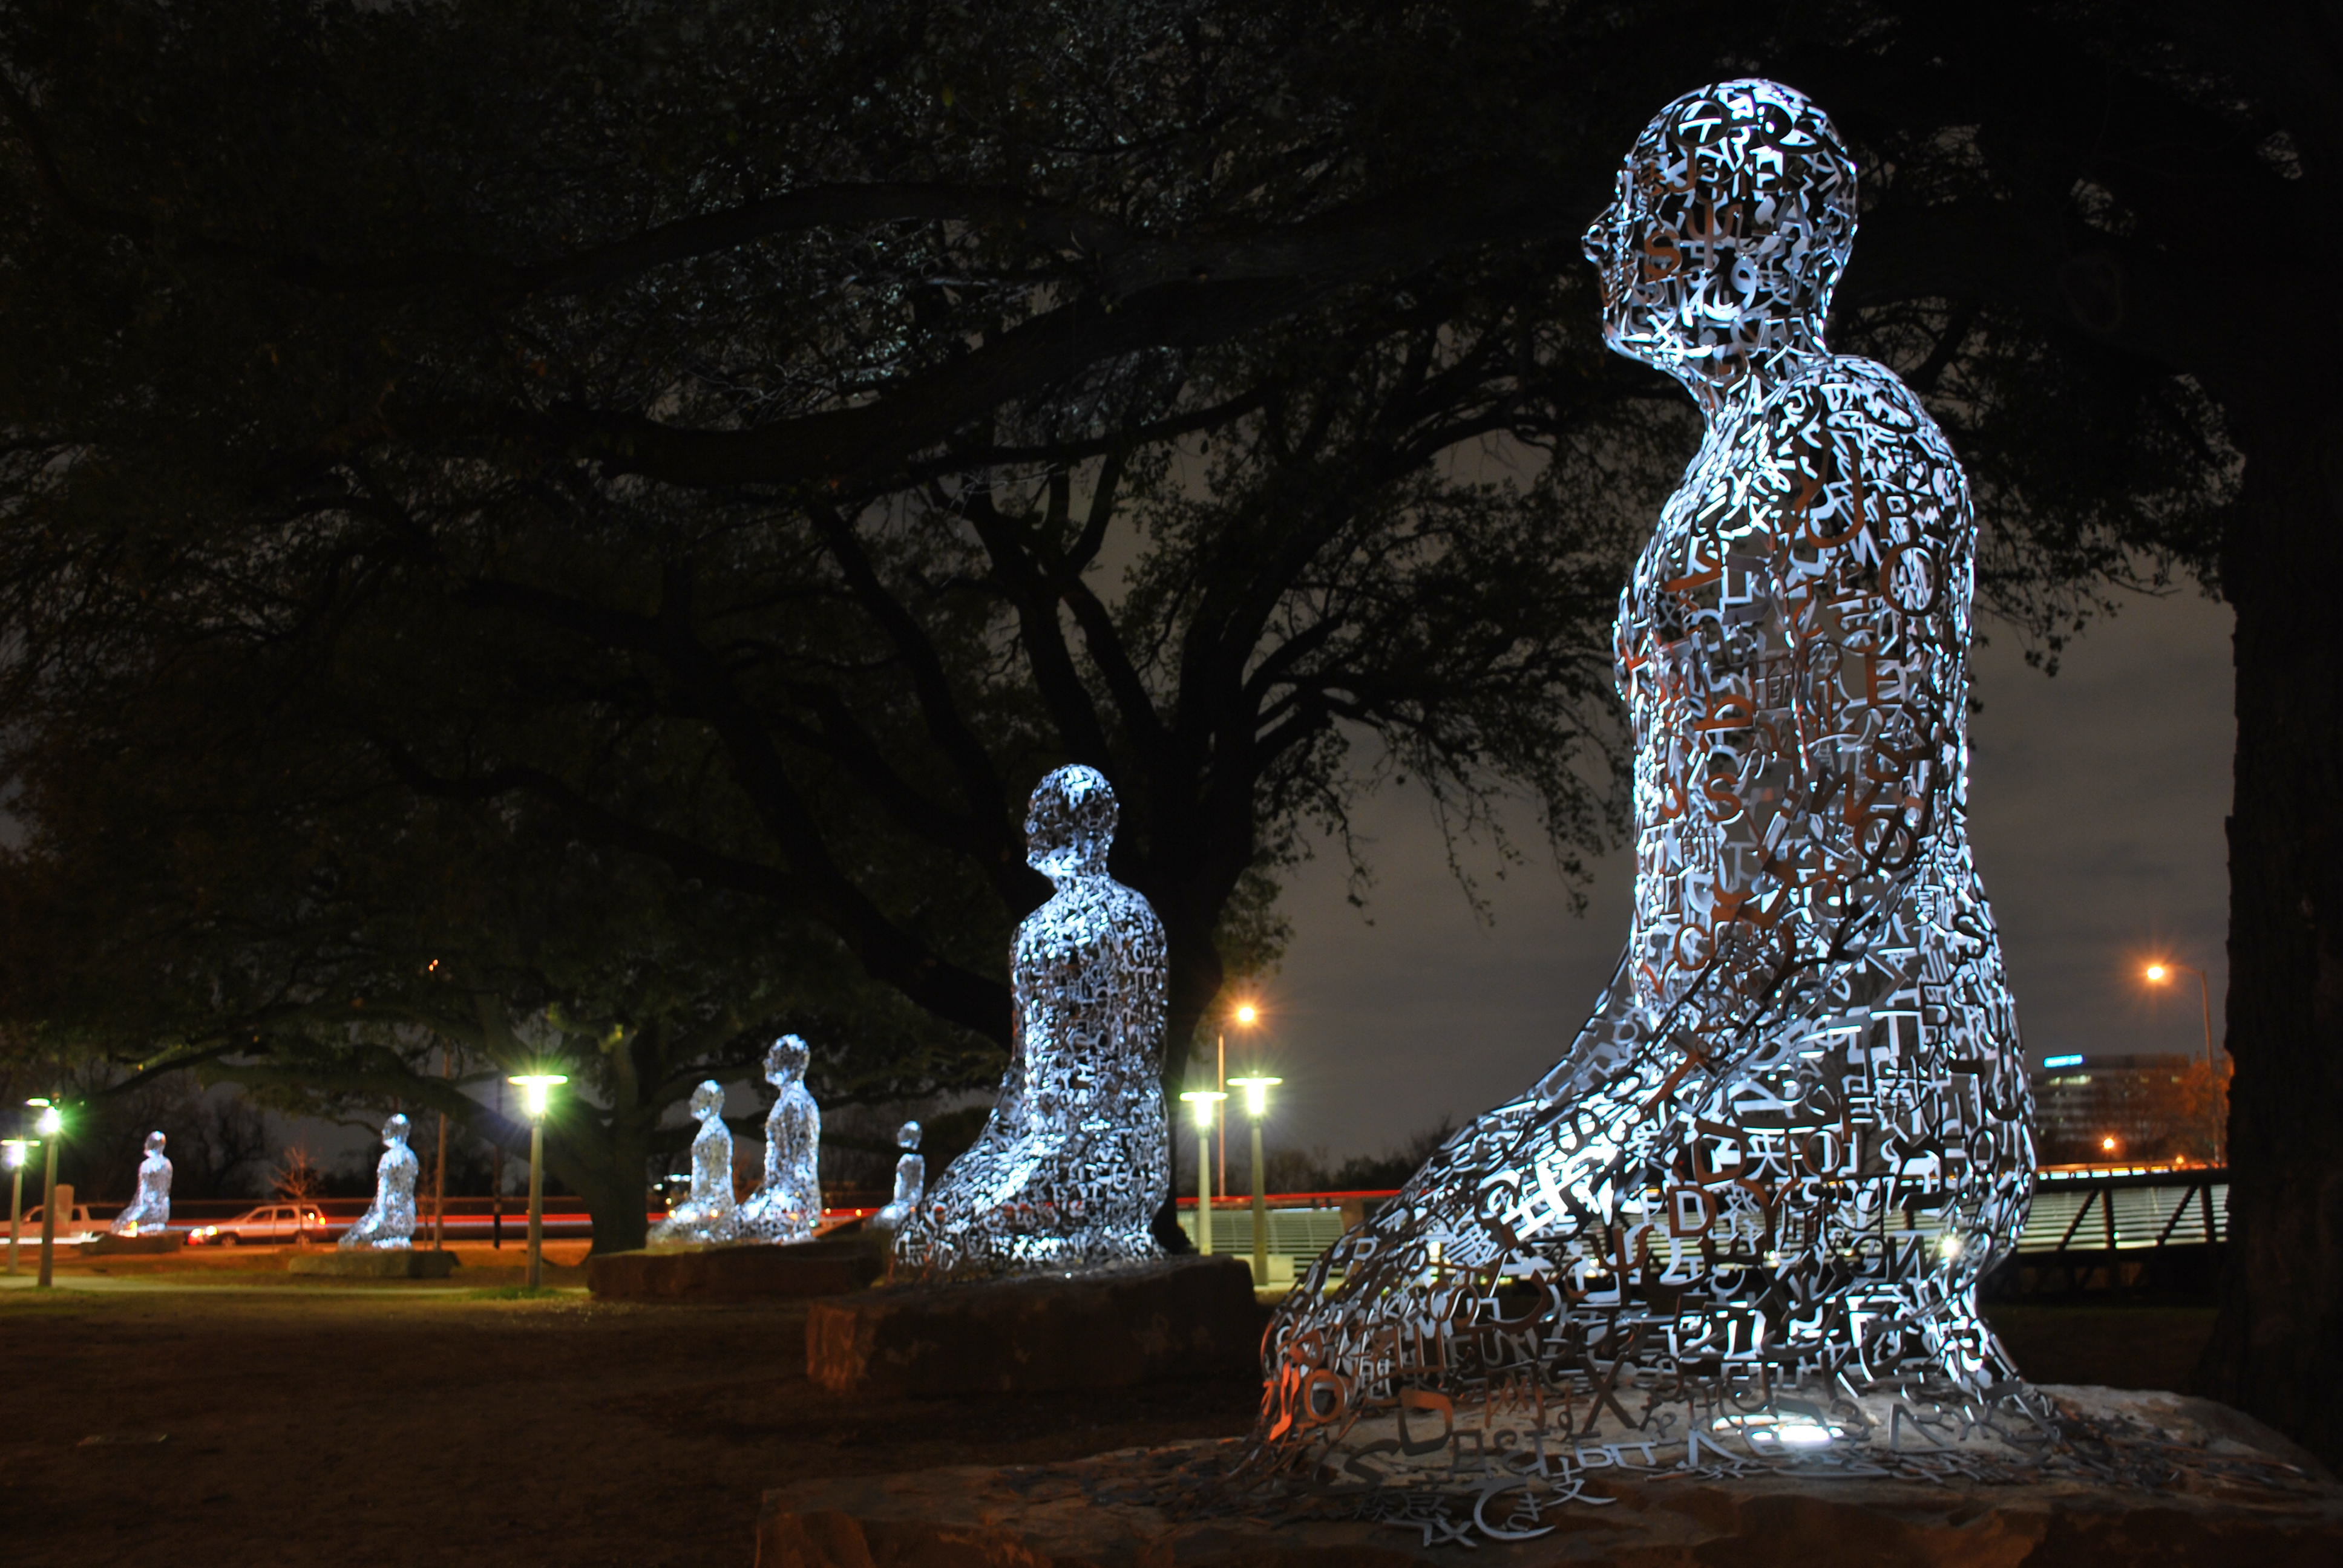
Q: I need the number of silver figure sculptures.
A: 7